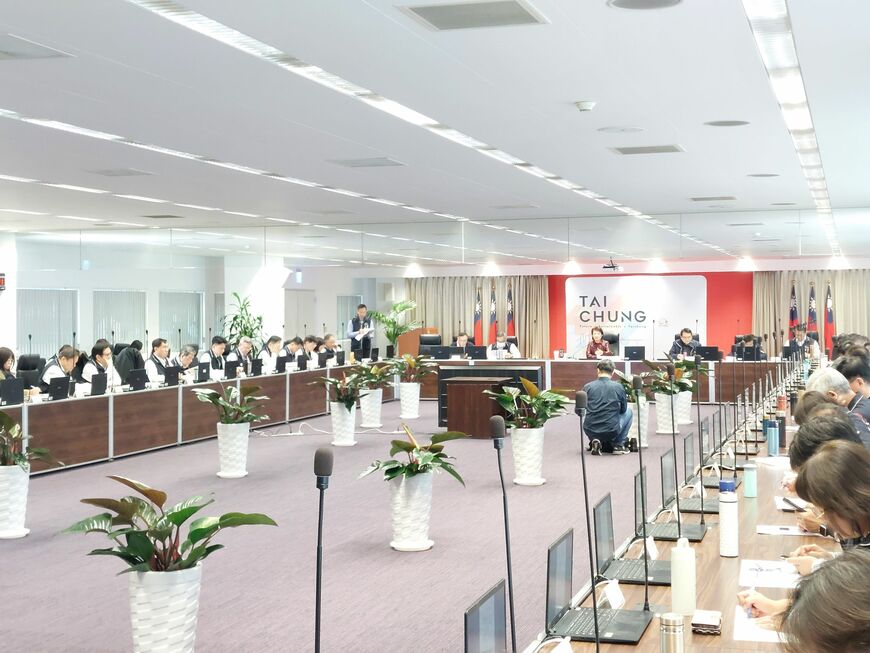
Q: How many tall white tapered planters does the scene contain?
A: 11